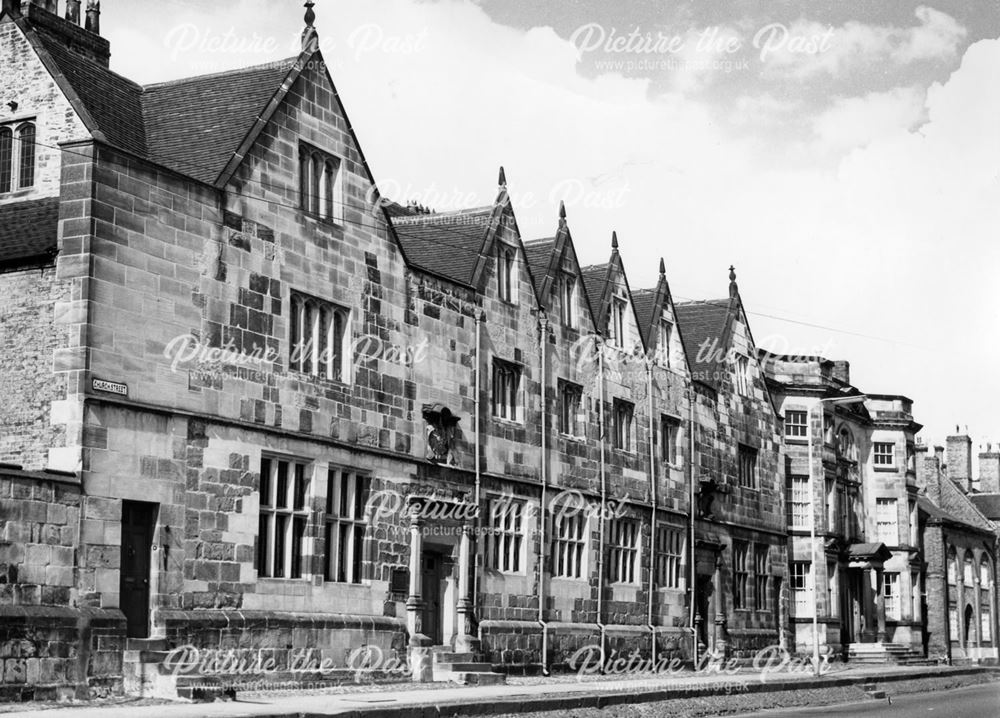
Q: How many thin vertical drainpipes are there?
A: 5